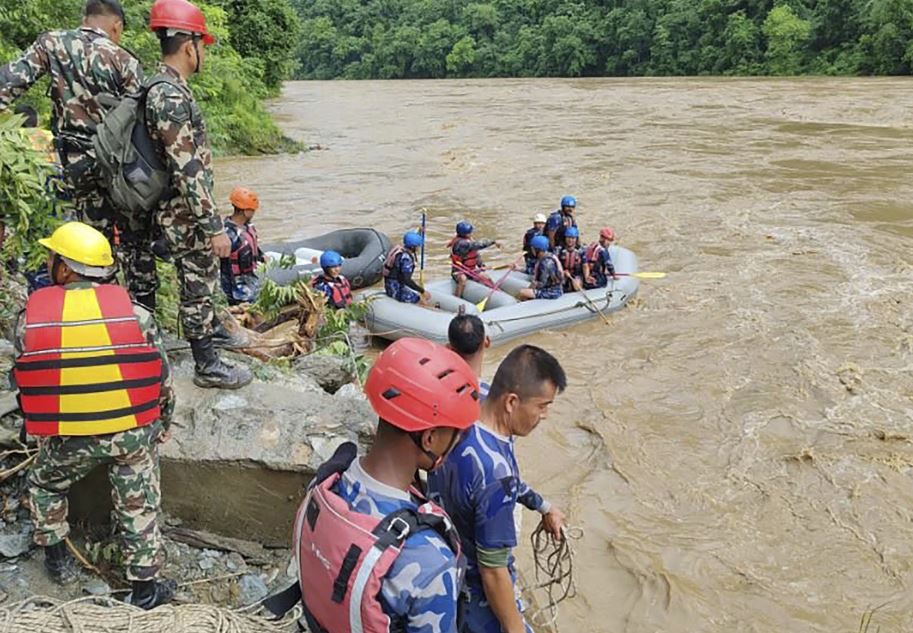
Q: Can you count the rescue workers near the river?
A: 15